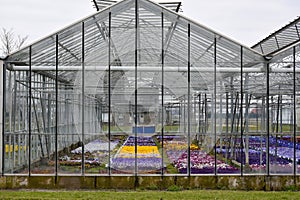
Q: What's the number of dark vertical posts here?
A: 12